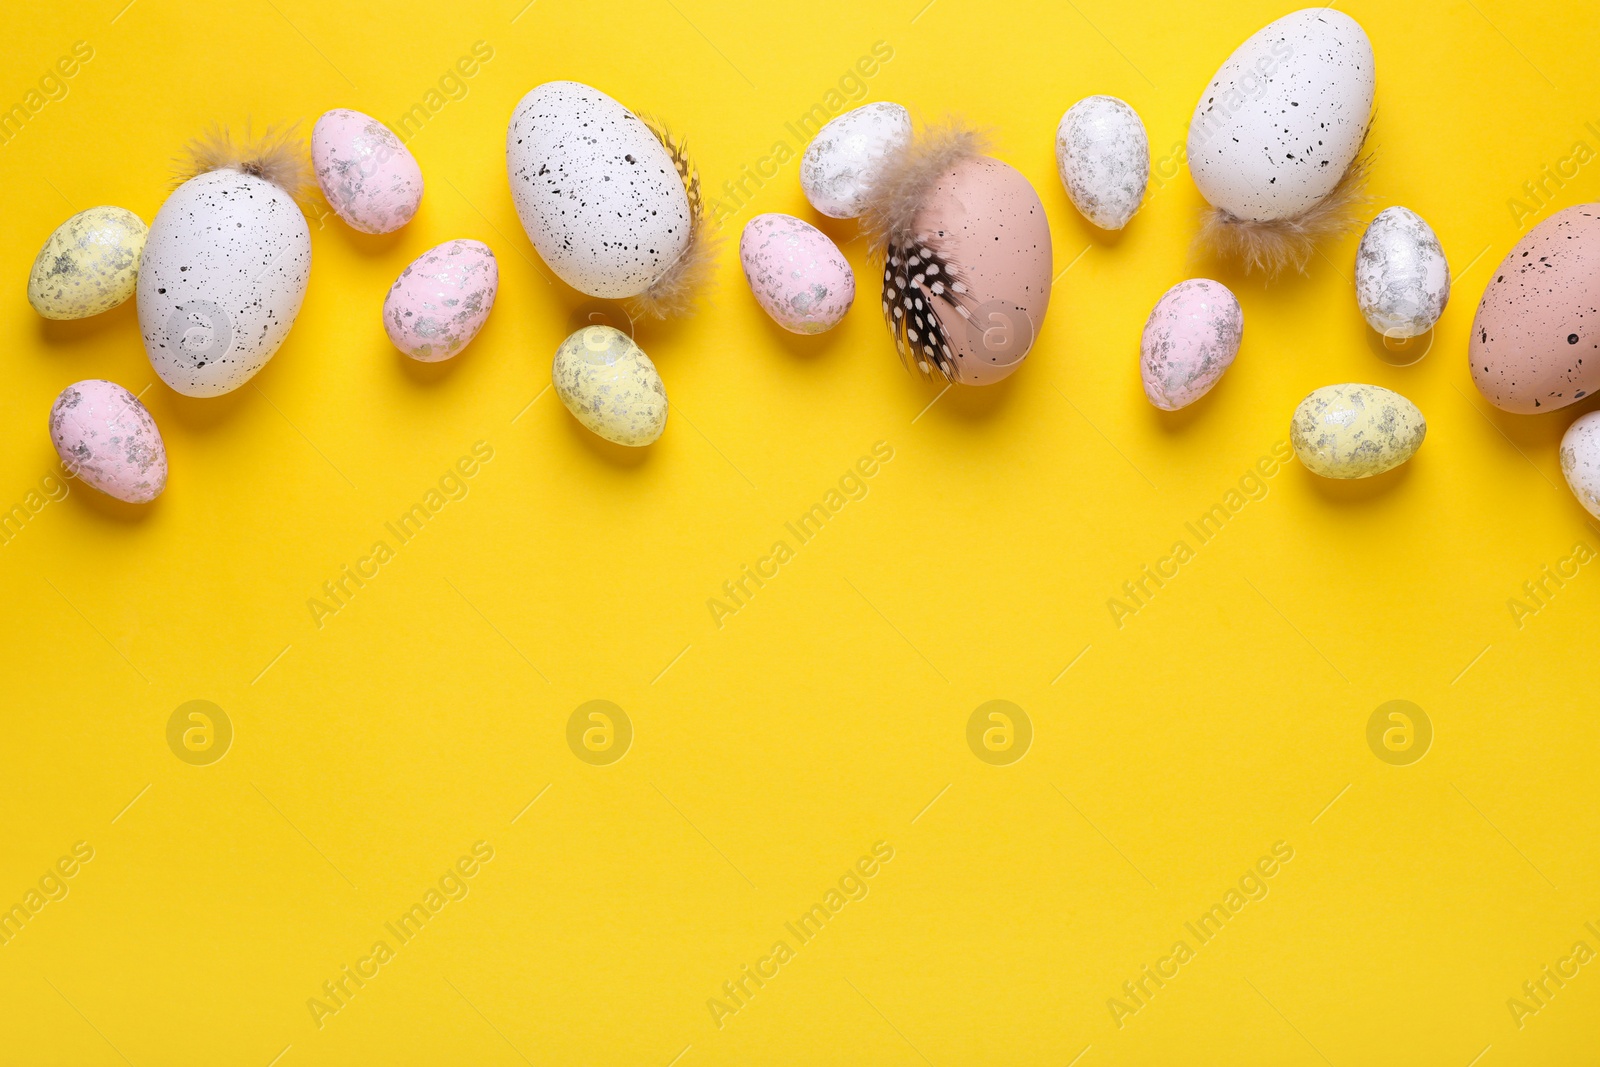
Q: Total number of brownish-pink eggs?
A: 2